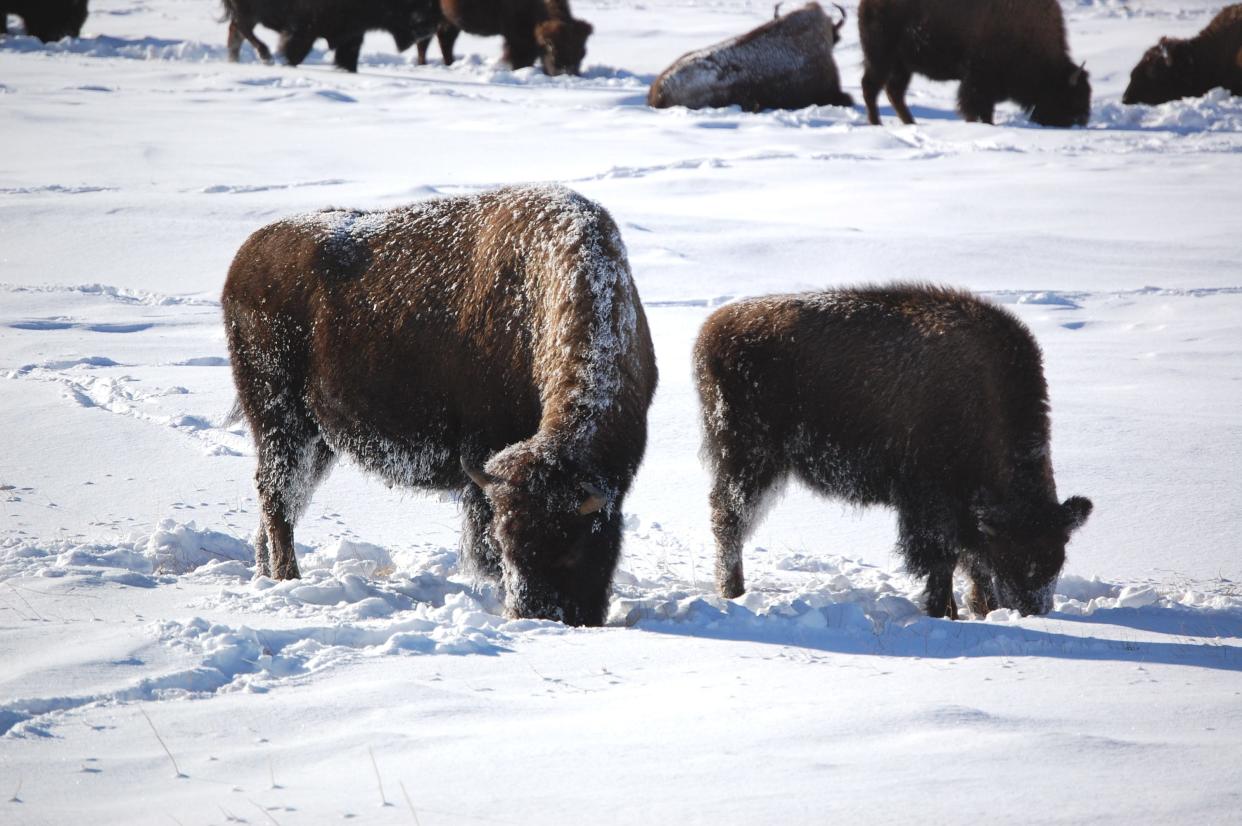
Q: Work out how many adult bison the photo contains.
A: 7